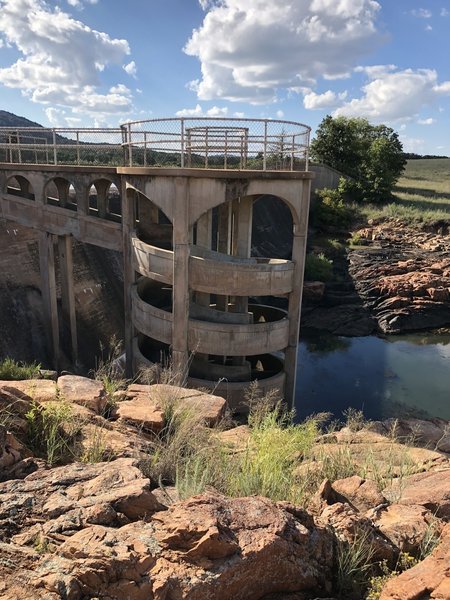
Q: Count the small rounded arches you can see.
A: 3